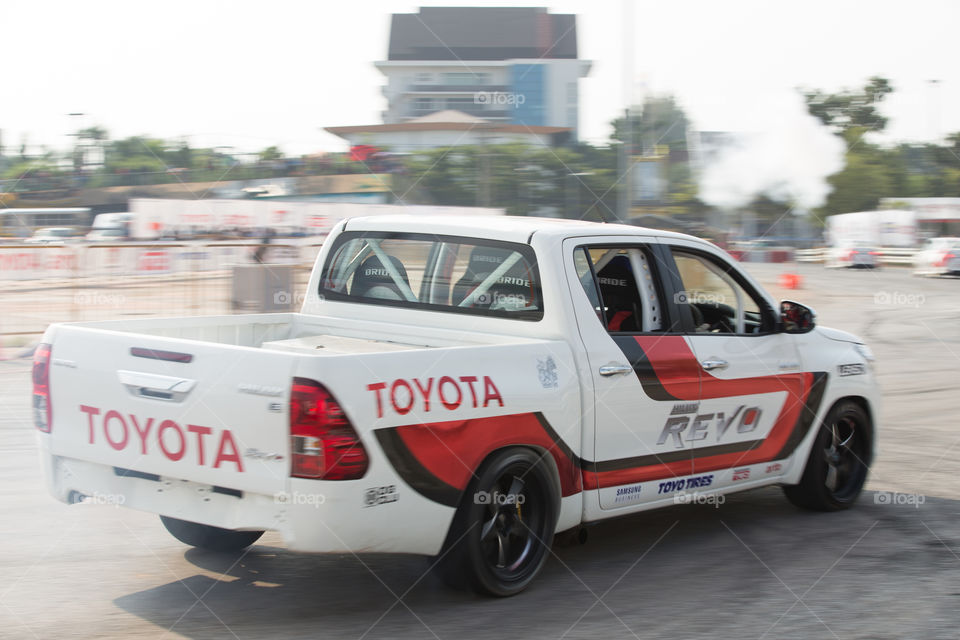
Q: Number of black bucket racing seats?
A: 4